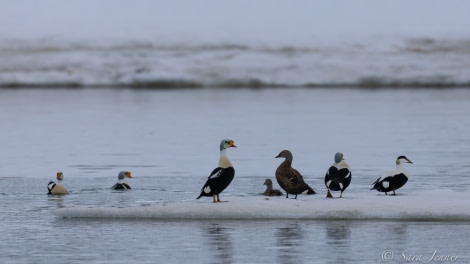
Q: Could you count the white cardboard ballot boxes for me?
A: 0